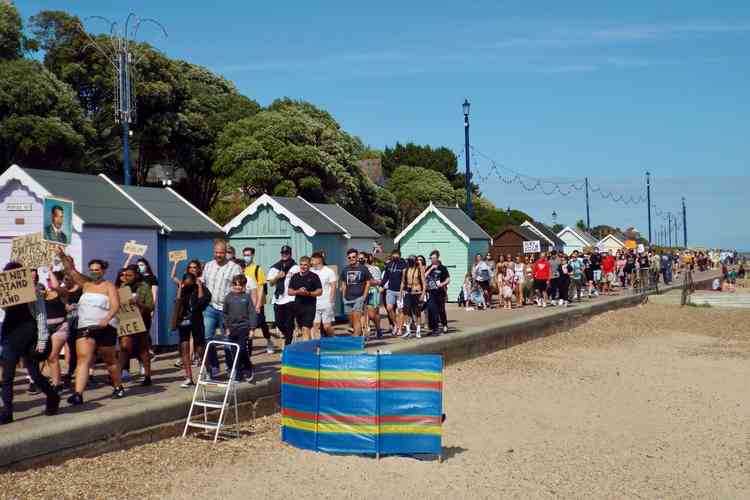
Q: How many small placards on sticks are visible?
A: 2